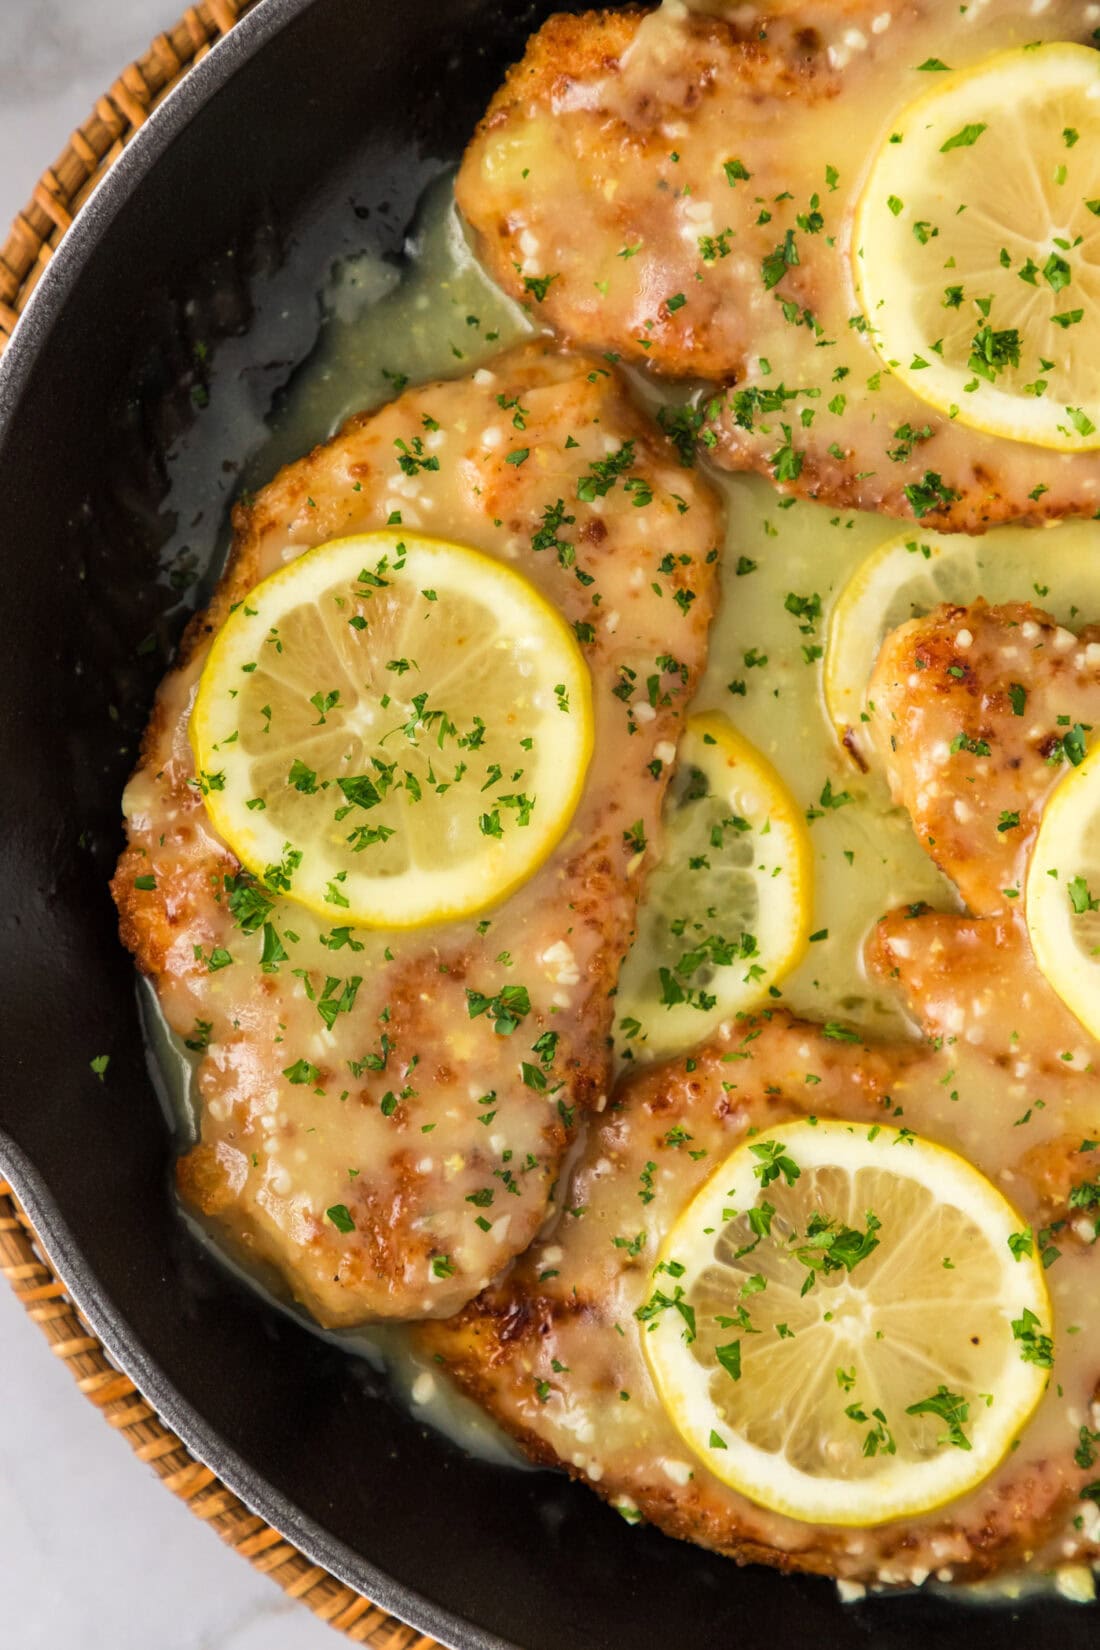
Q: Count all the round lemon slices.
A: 6